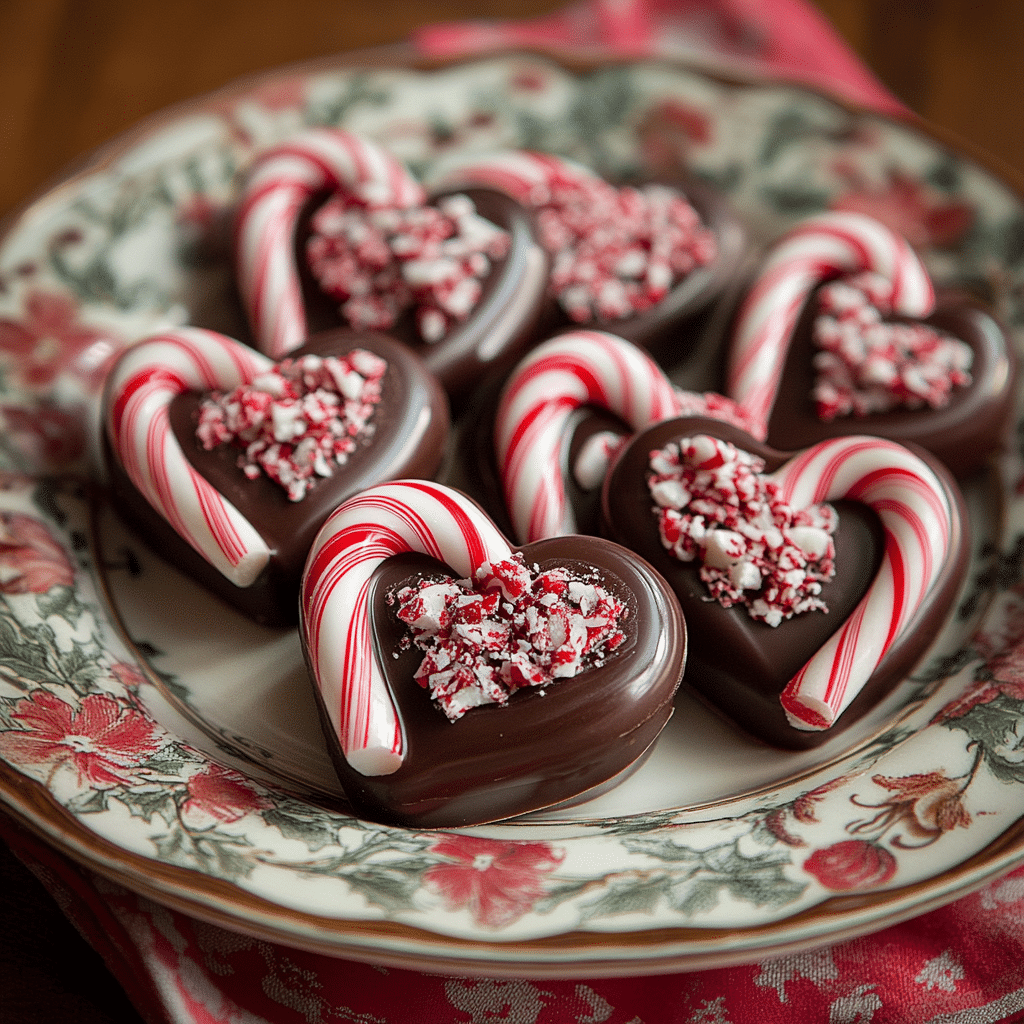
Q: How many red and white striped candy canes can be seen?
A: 7